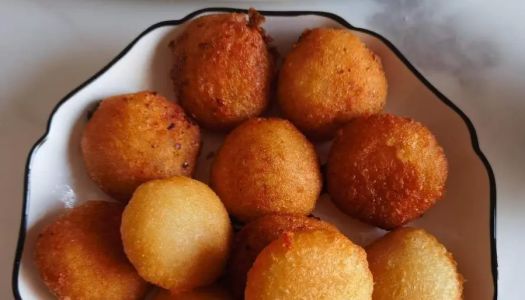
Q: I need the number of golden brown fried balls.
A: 11